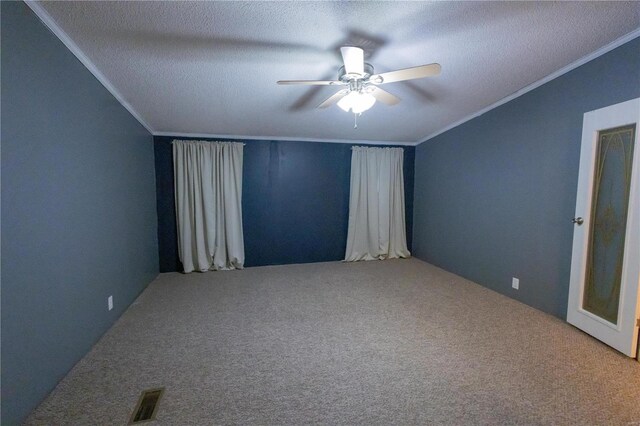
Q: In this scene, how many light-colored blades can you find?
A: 5